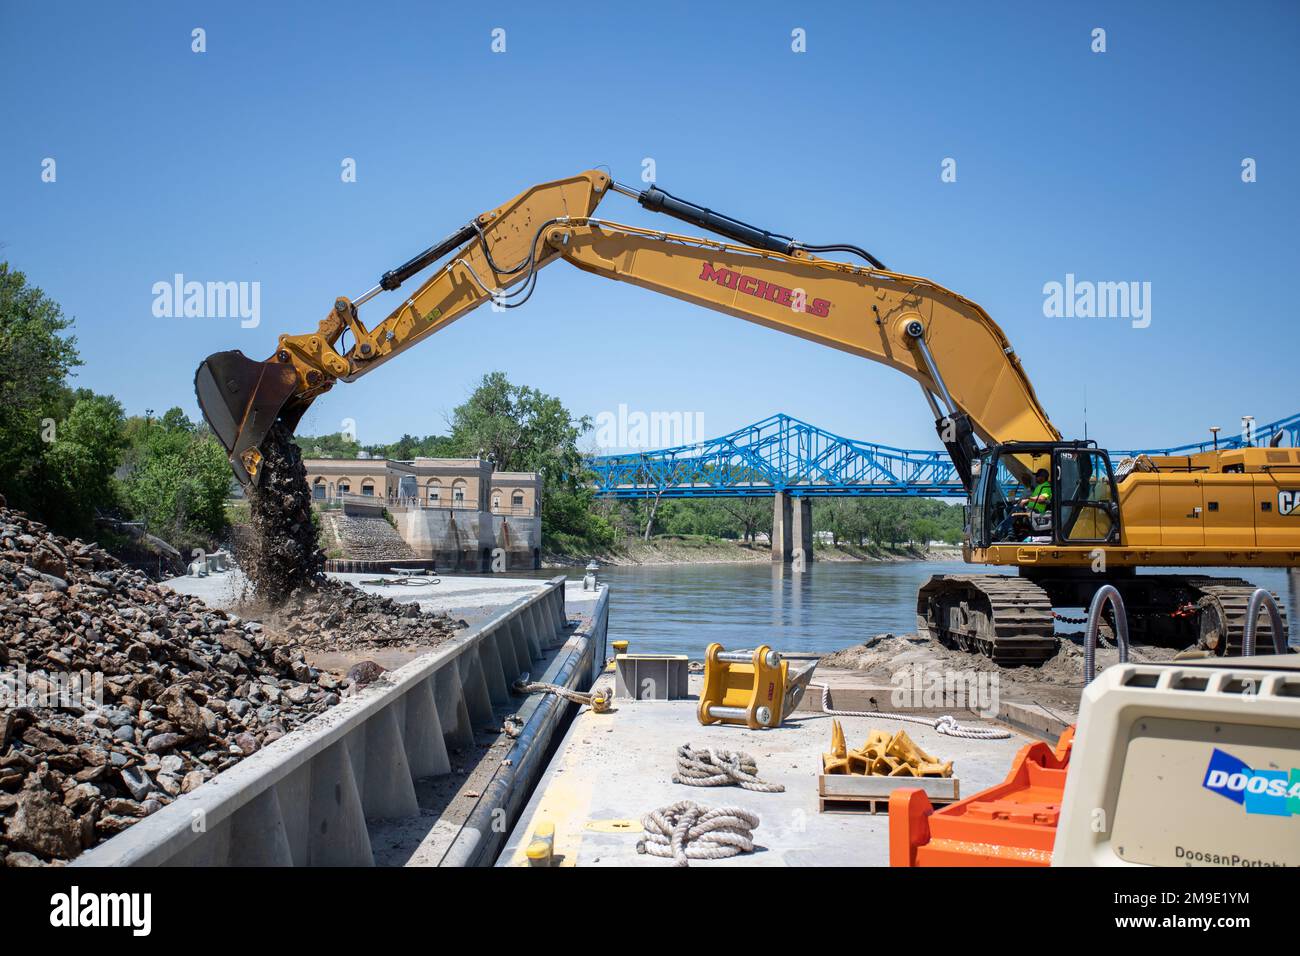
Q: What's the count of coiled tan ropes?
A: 2